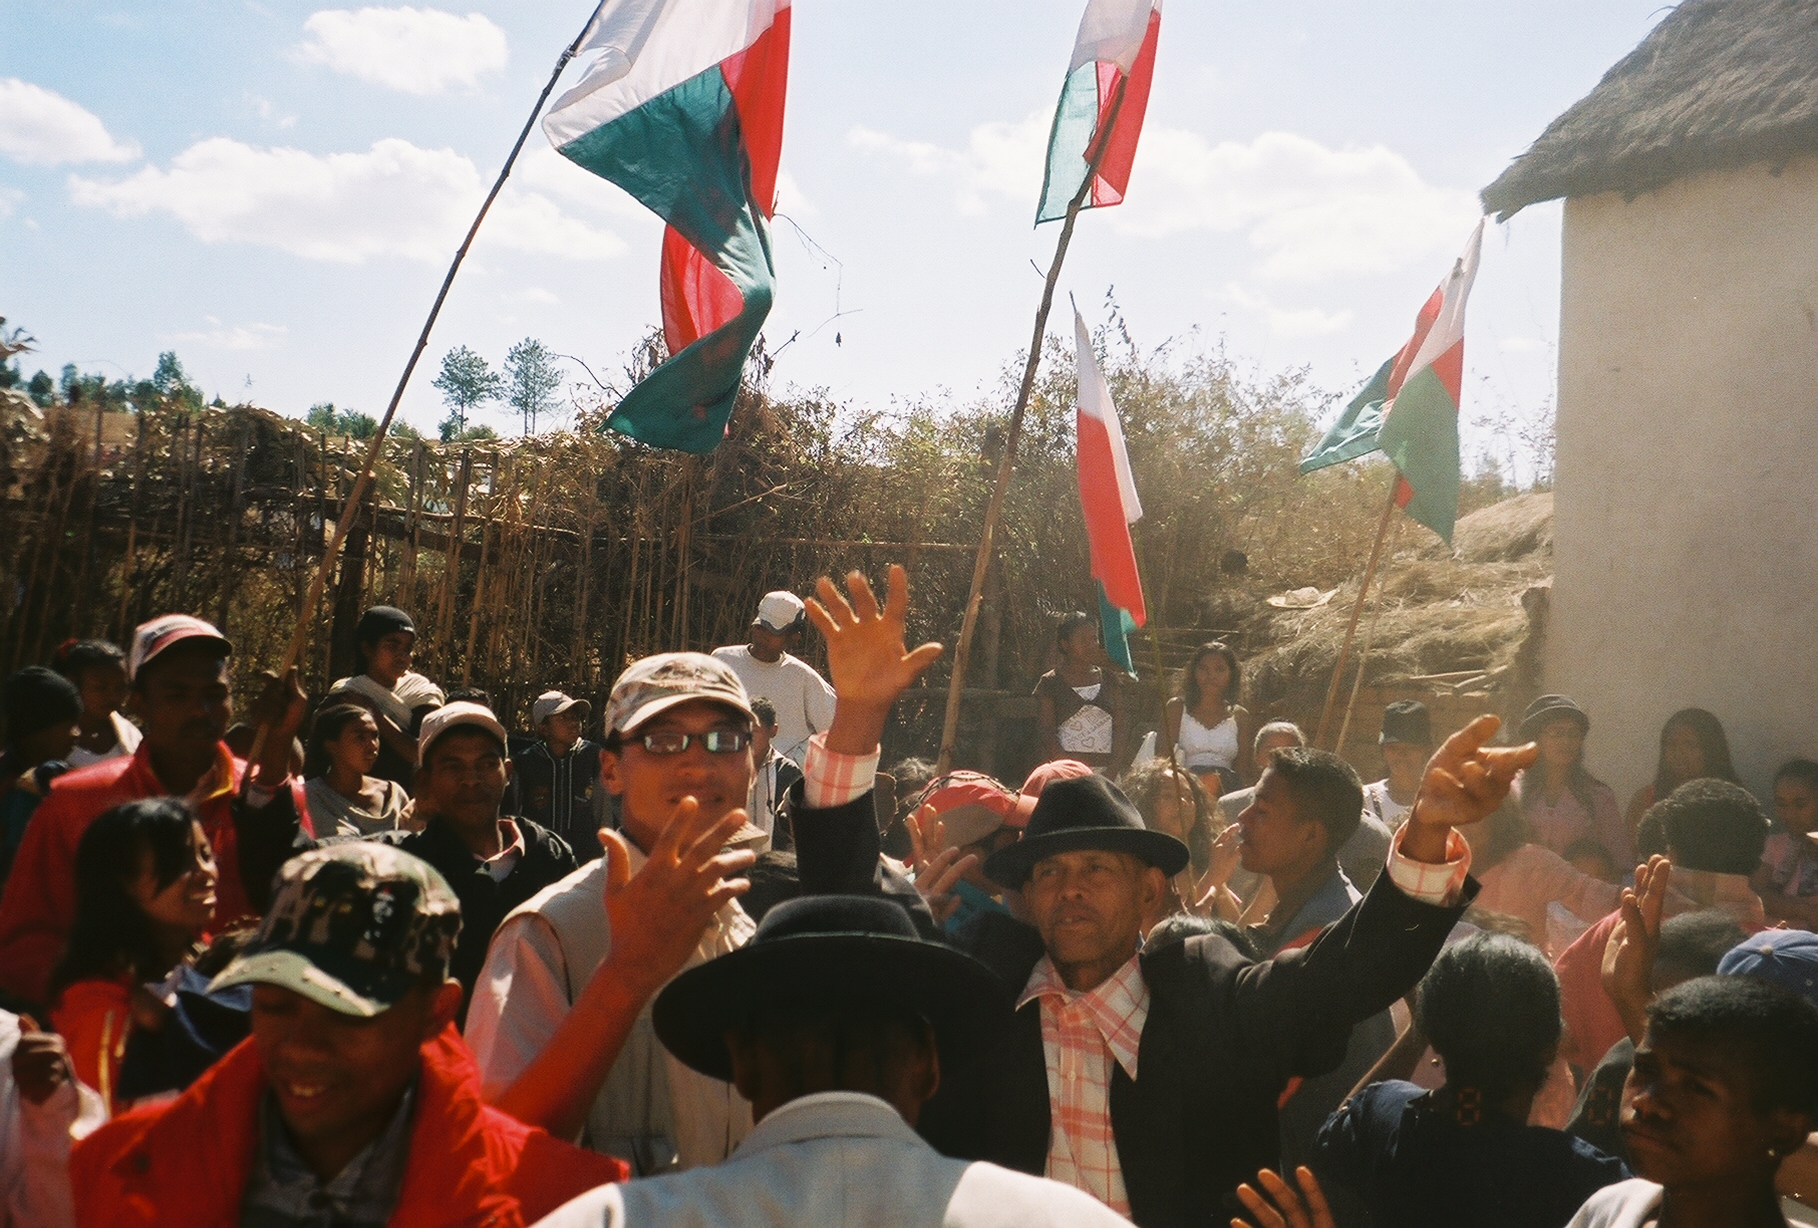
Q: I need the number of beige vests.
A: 1